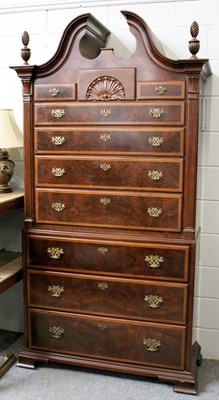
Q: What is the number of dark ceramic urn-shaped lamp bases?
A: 1